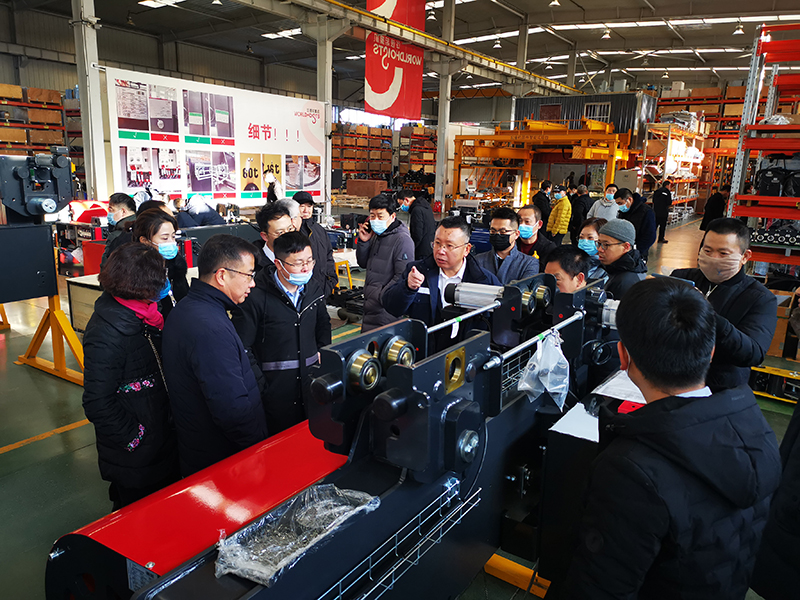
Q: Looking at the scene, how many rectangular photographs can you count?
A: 12